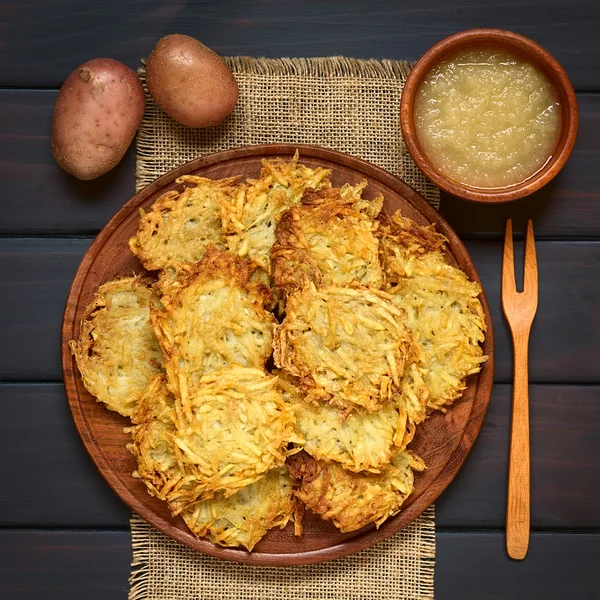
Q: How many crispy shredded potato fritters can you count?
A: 13